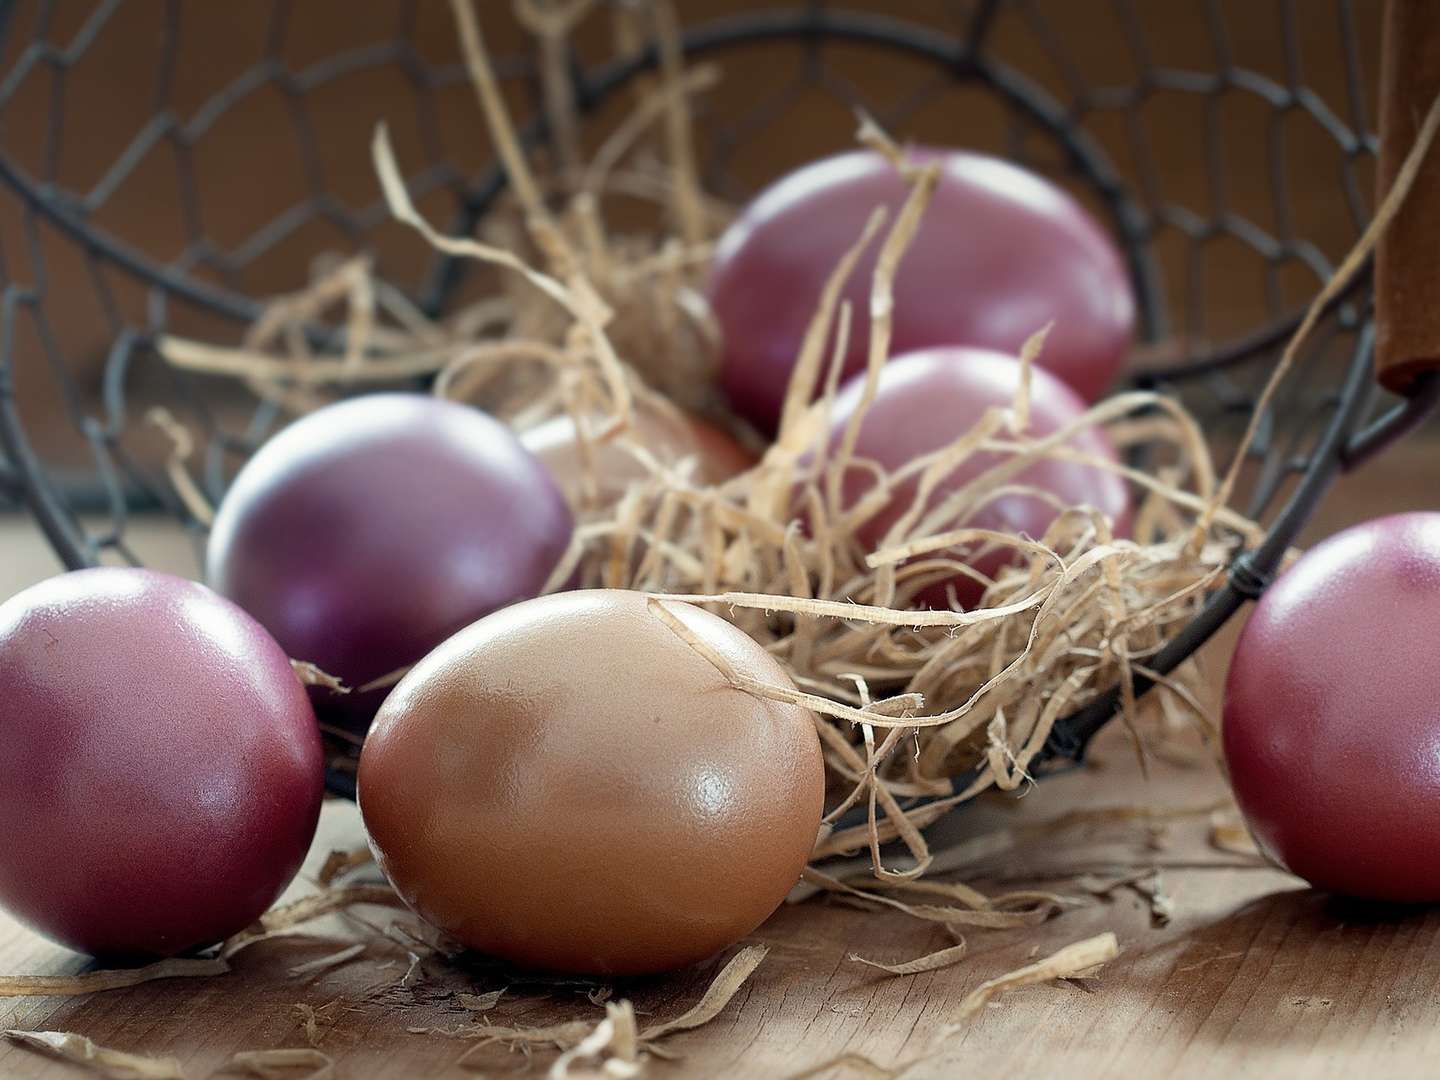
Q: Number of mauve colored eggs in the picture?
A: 5